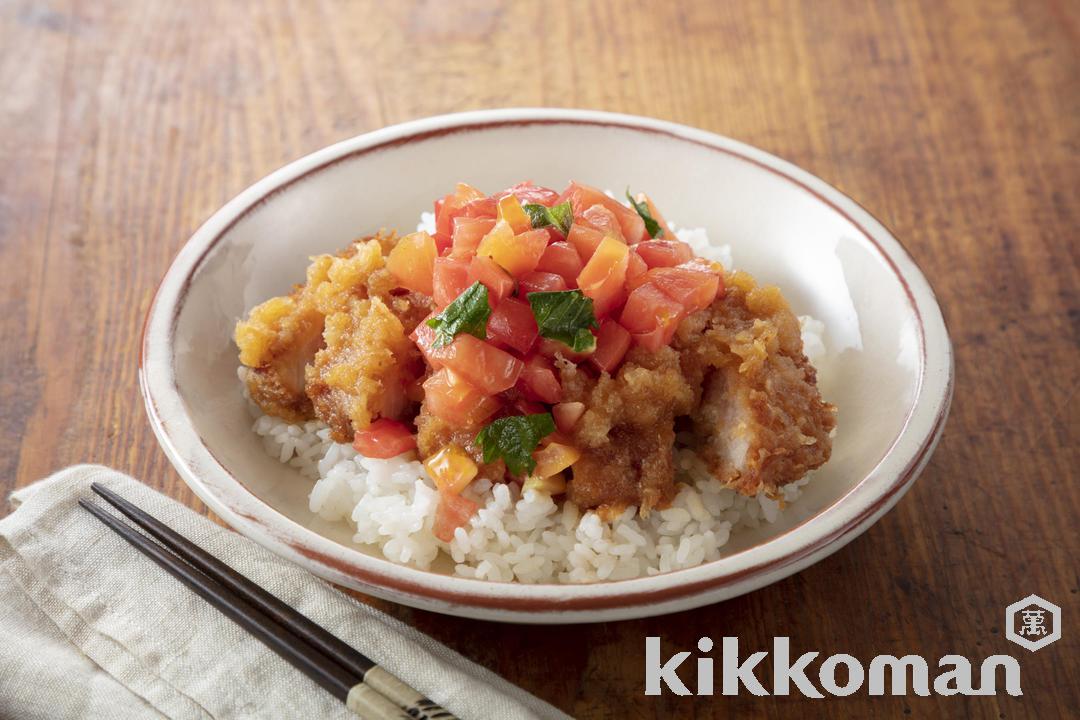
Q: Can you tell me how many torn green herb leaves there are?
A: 5